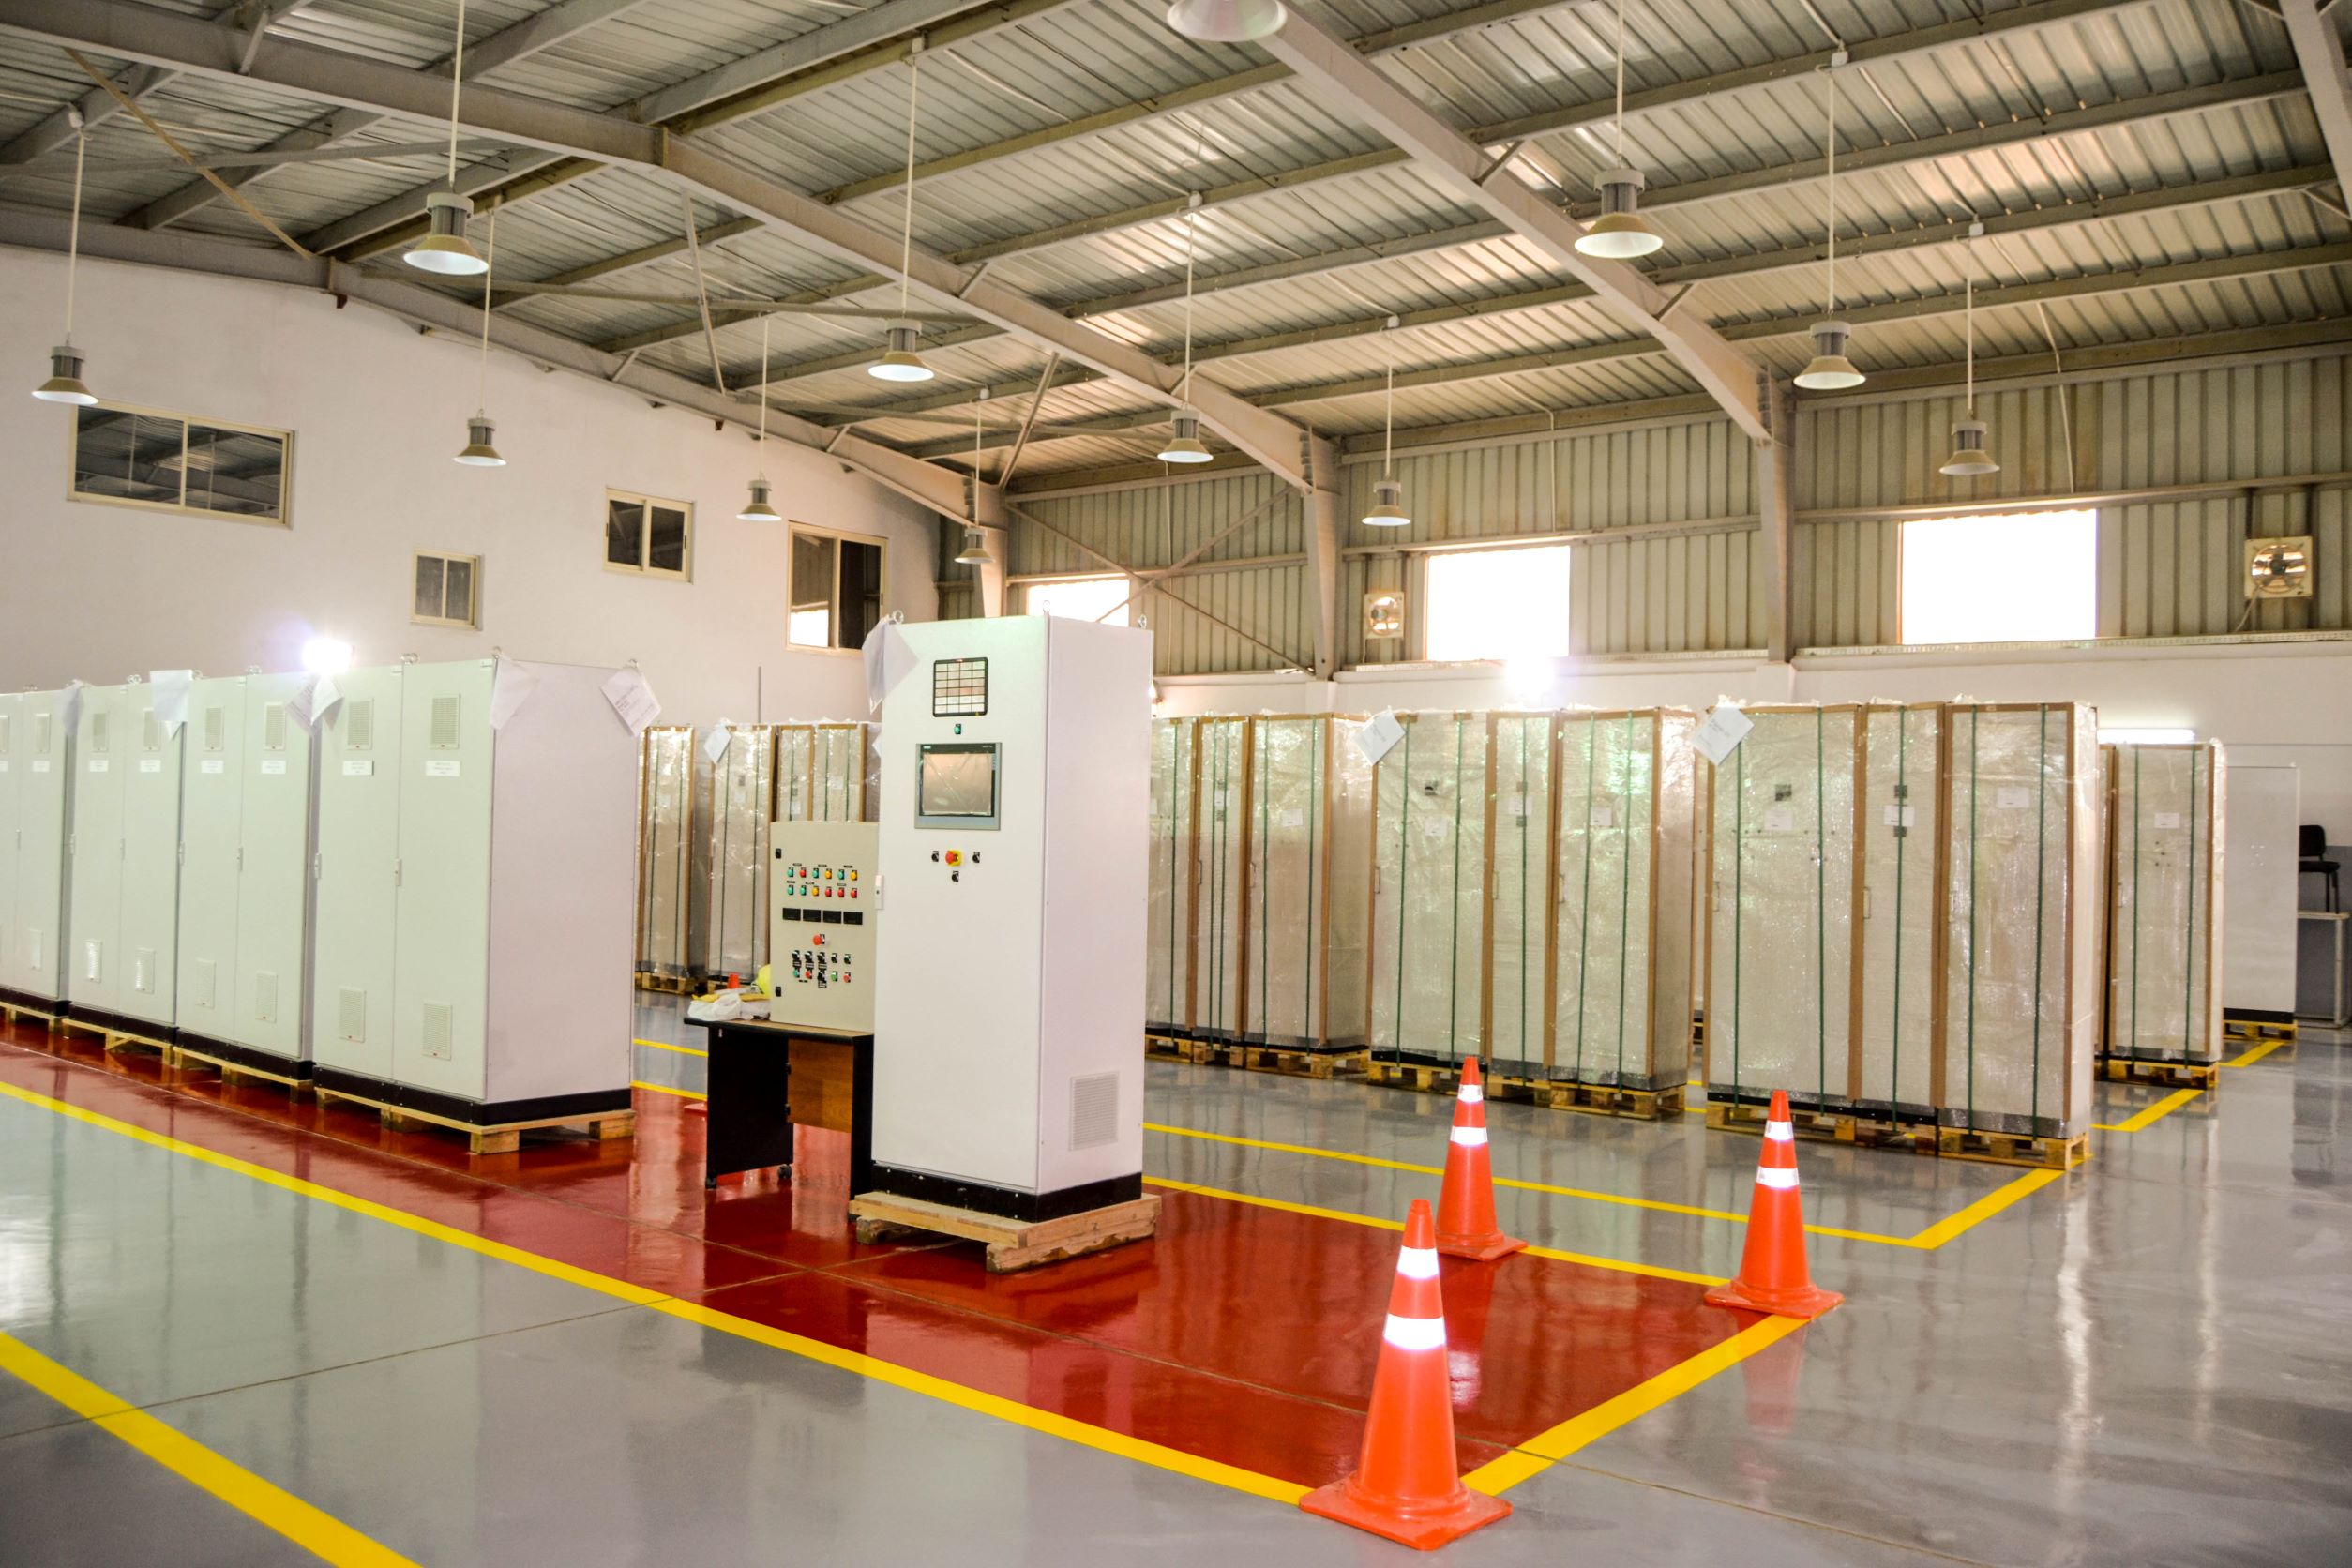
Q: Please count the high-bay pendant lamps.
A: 12